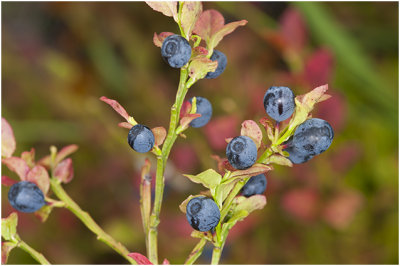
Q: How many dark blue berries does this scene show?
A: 11